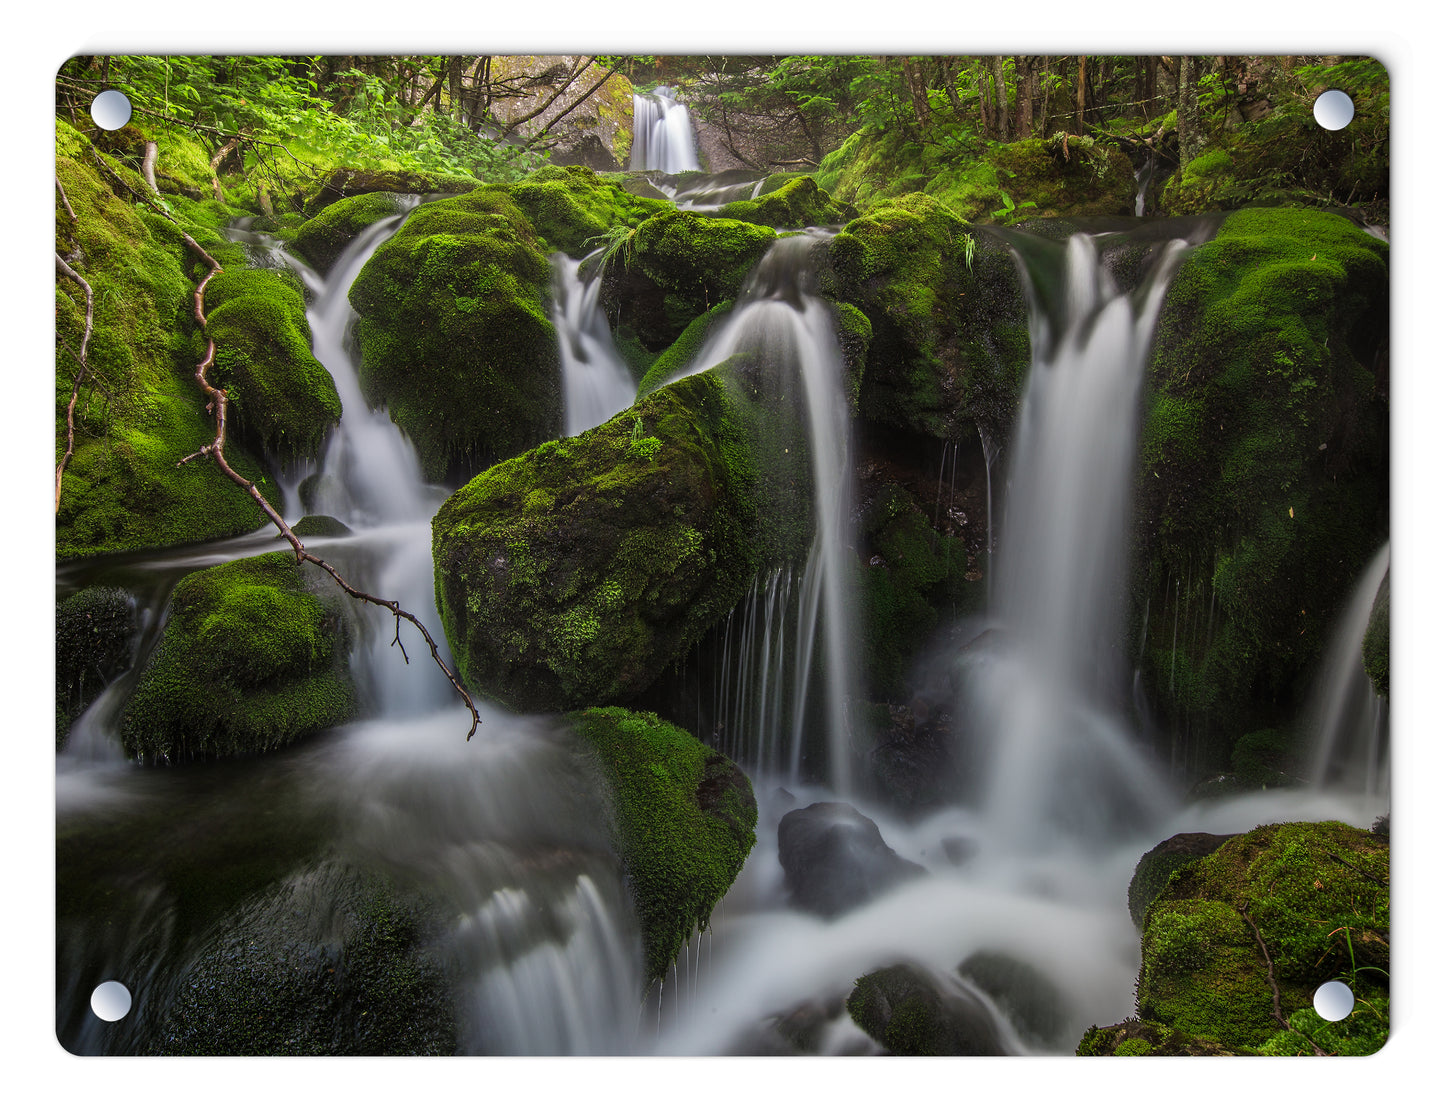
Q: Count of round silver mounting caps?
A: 4